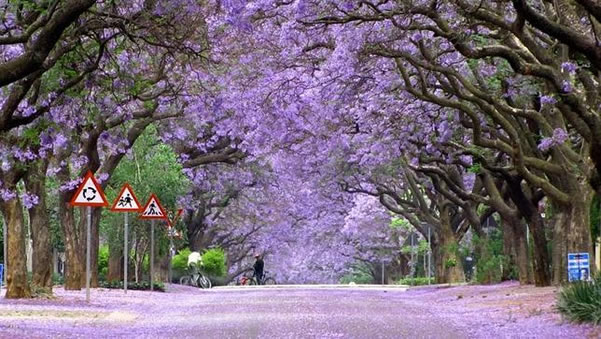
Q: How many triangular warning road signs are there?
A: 3